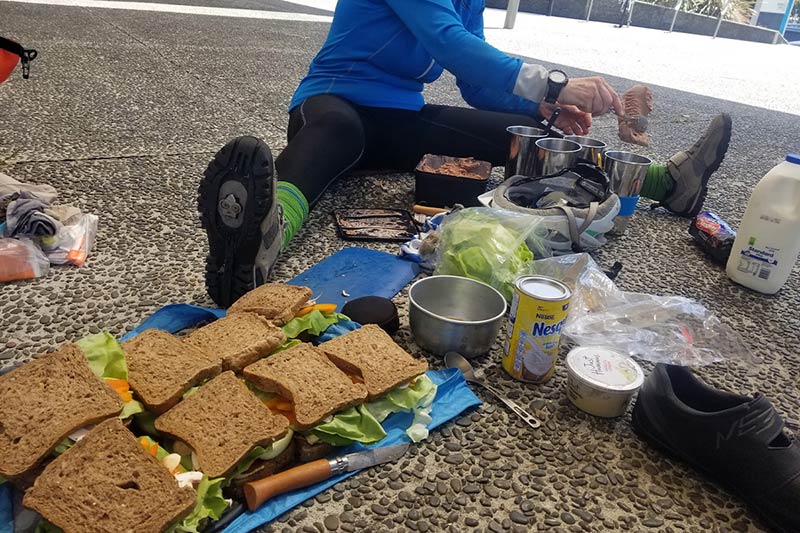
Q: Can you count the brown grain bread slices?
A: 8